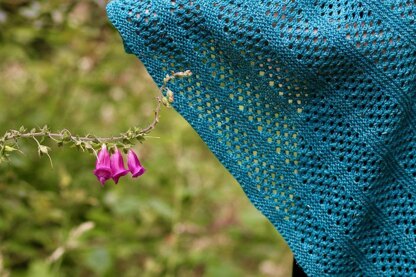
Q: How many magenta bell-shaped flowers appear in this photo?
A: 3